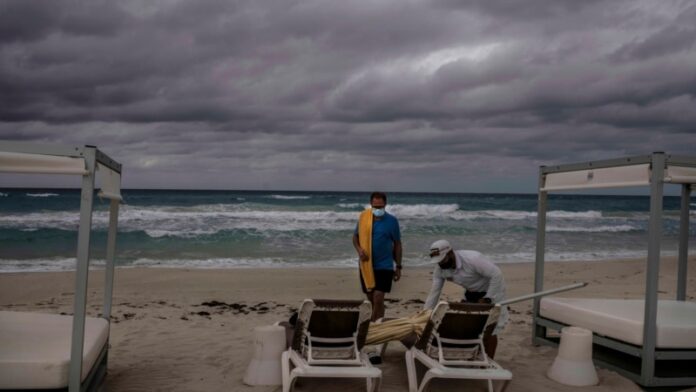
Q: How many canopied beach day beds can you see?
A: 2